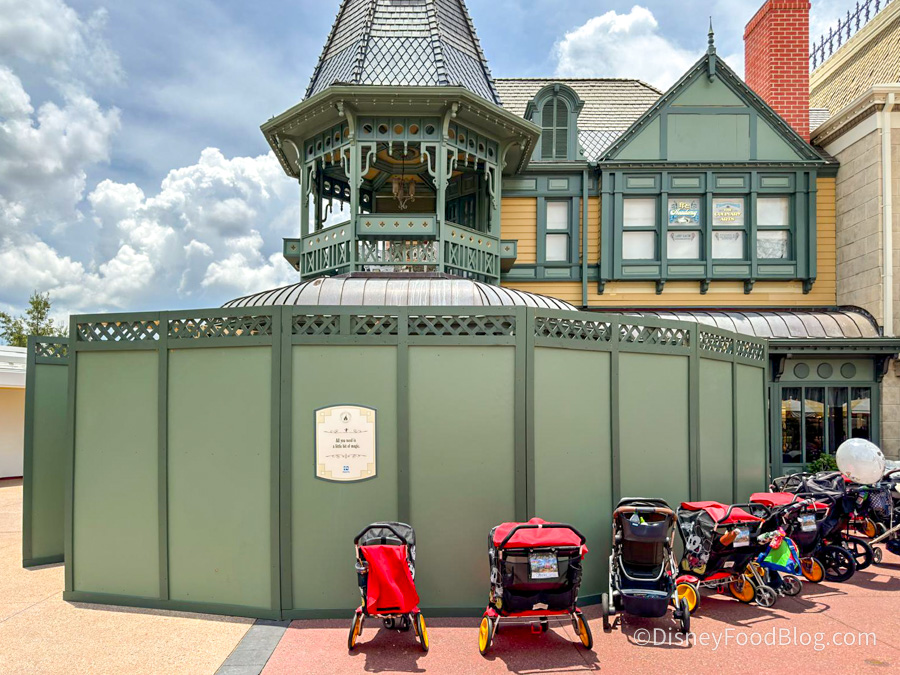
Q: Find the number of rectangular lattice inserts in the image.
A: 10